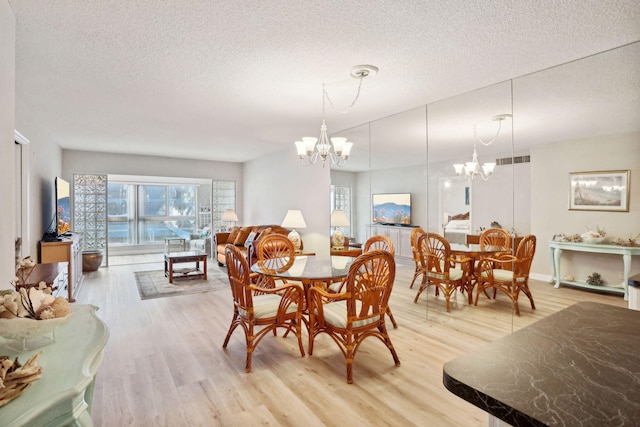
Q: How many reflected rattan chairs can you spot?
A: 4